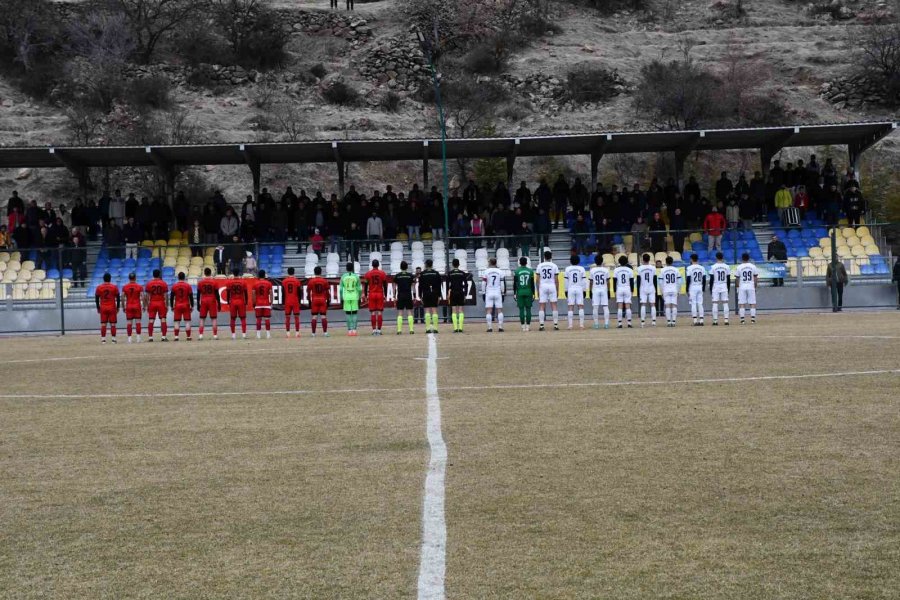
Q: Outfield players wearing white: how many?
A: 10